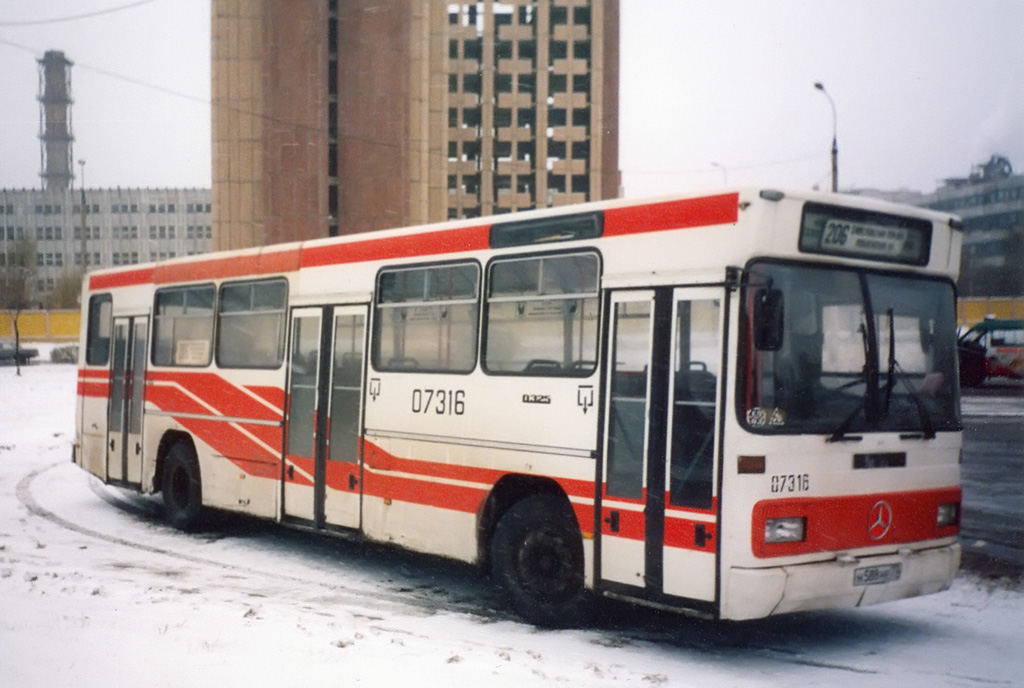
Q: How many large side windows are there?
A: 4